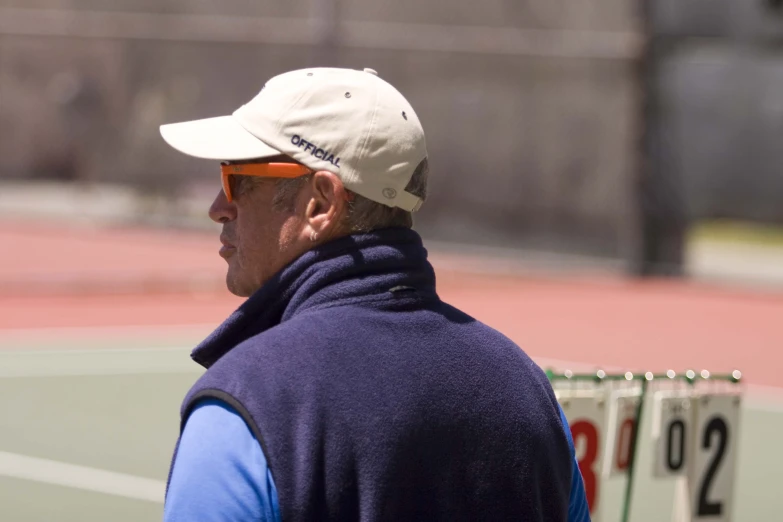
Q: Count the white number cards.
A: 4